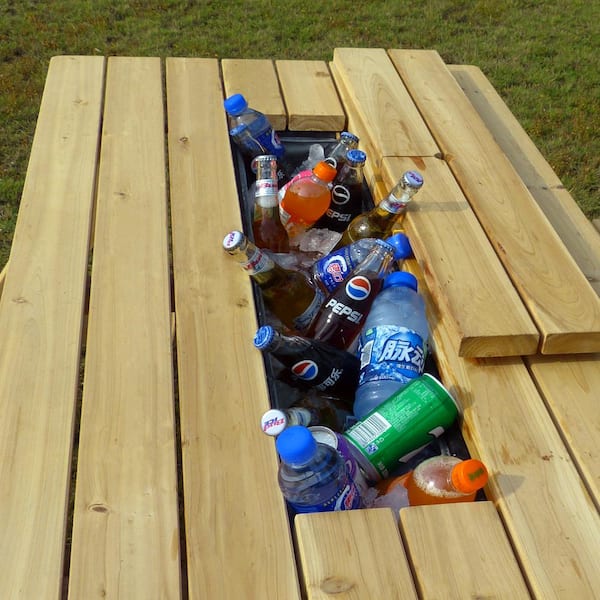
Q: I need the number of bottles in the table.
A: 15